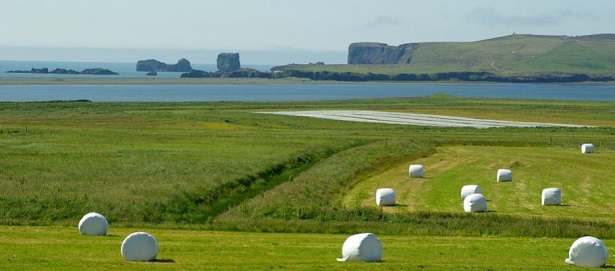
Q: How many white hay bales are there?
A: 11